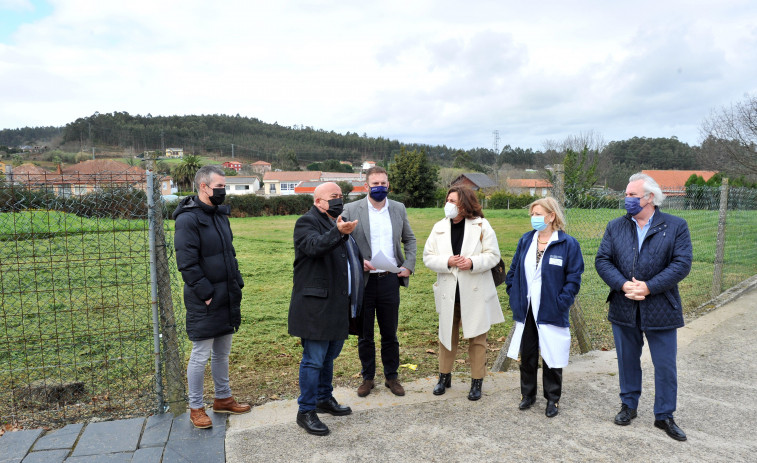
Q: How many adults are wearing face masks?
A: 6